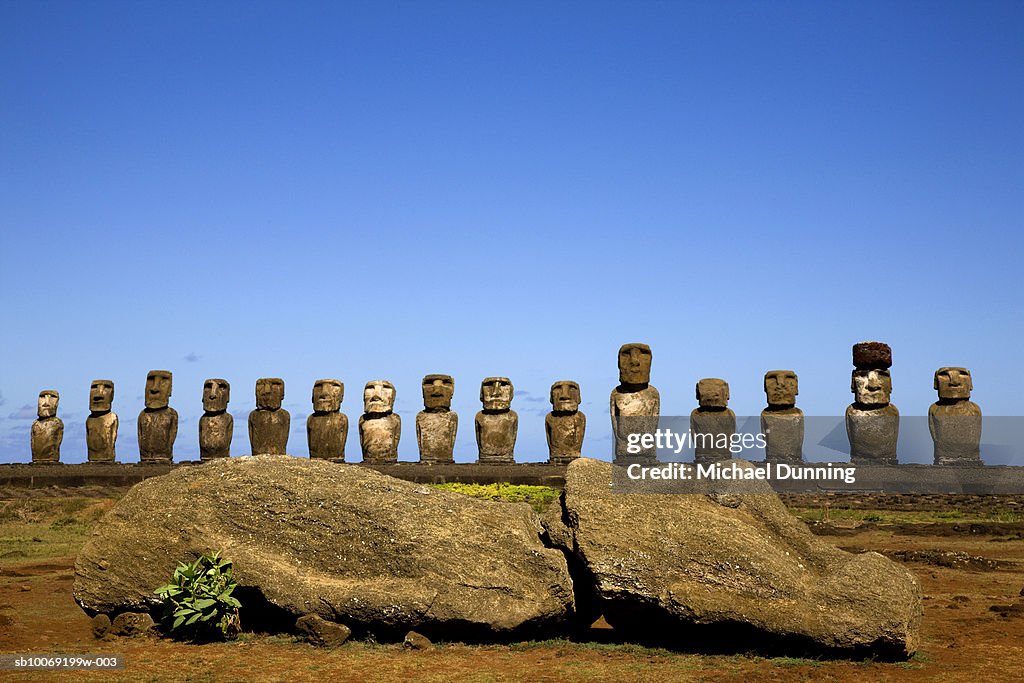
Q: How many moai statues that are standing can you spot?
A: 15